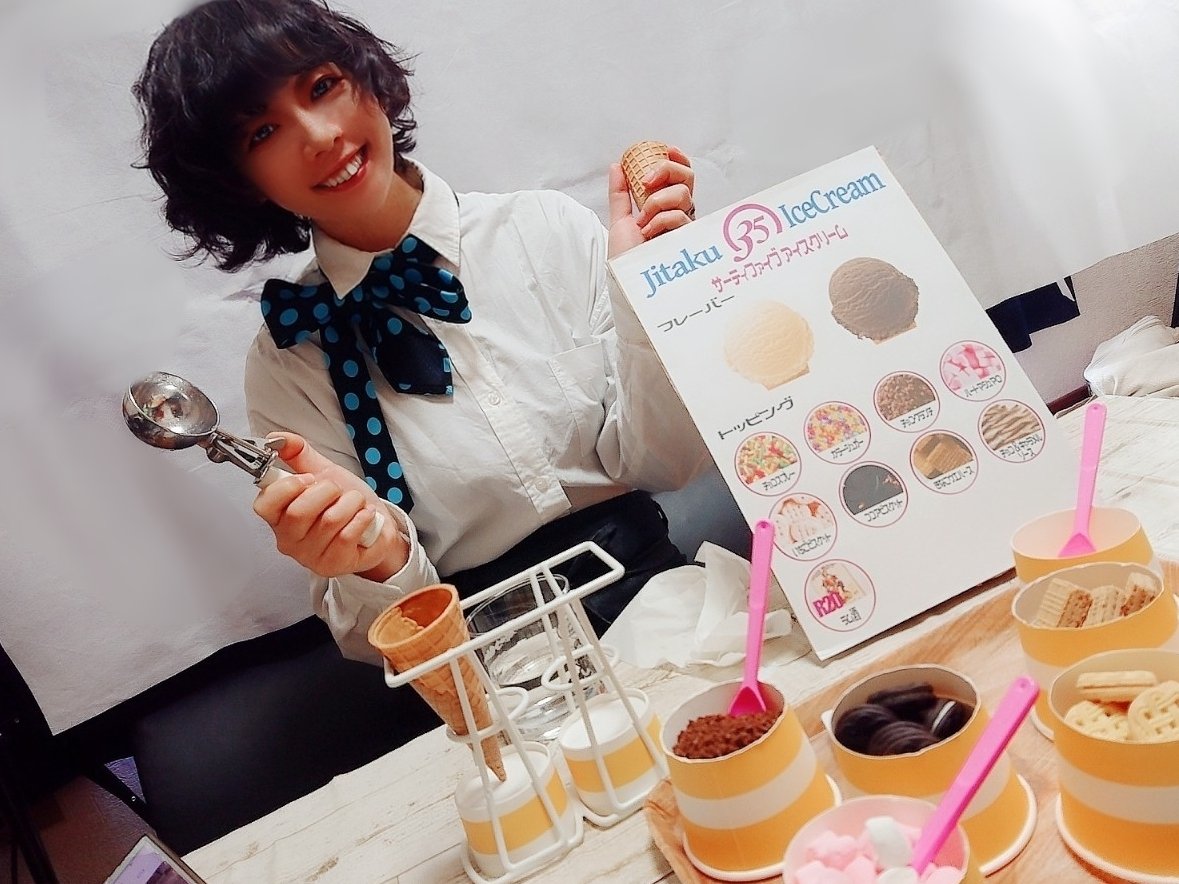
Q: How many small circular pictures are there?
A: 9